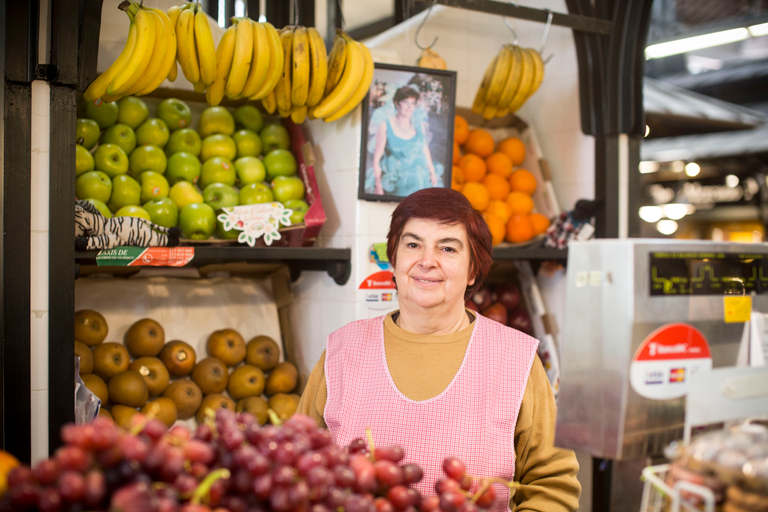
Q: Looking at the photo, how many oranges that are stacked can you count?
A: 15